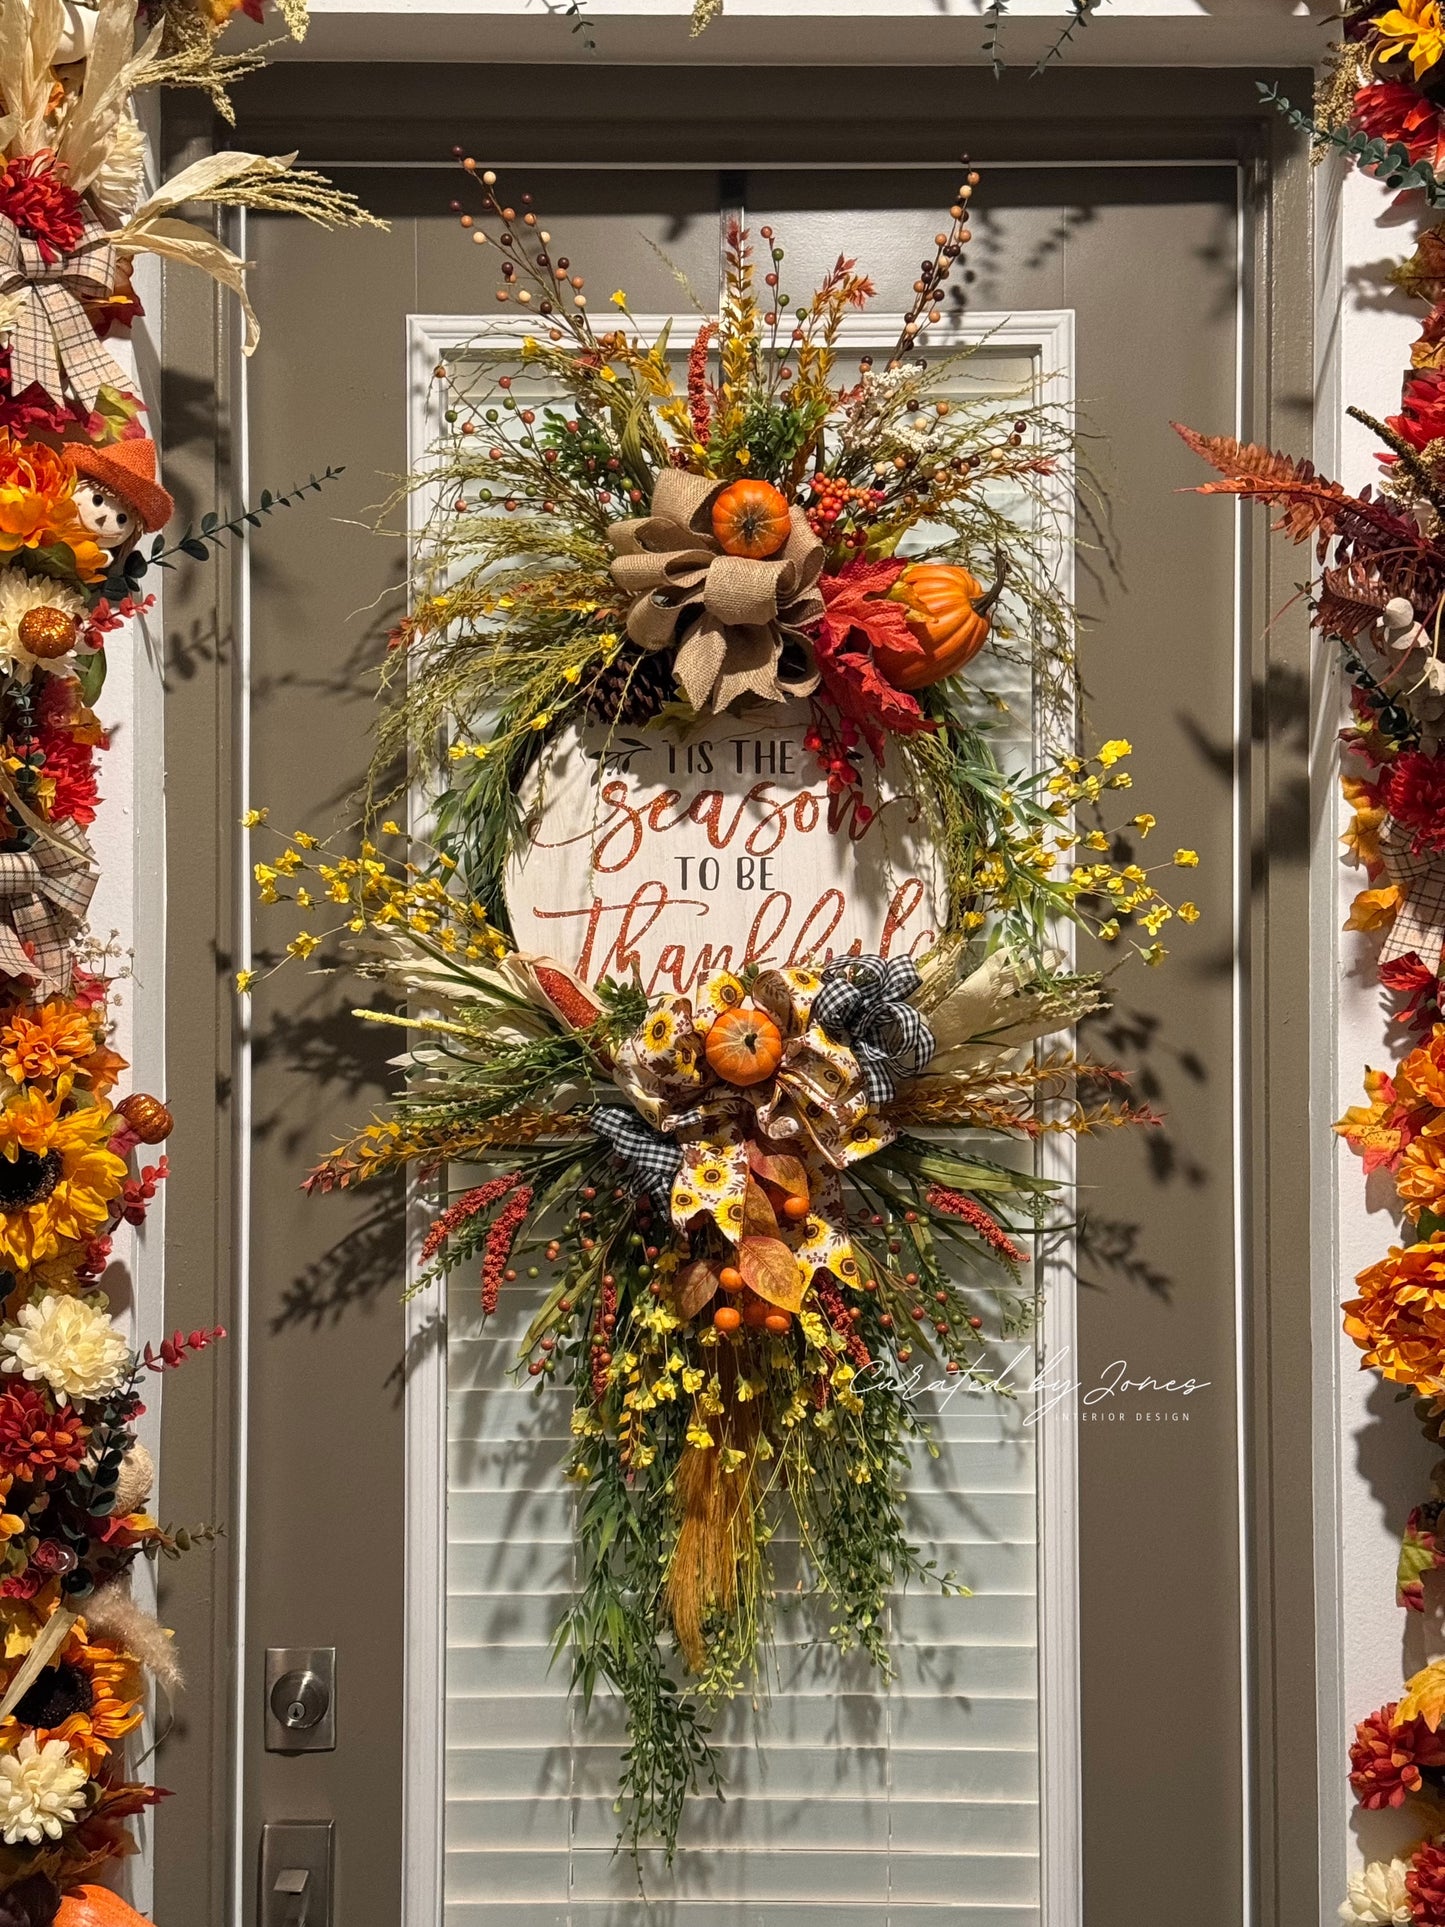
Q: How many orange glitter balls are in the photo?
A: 2